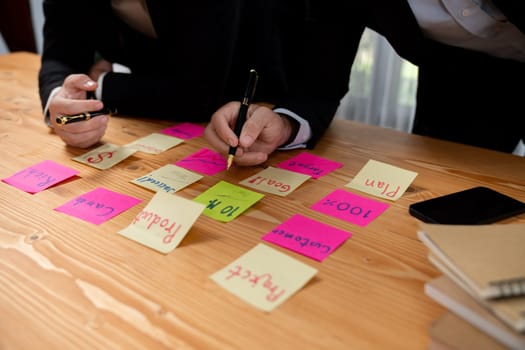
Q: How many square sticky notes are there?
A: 15